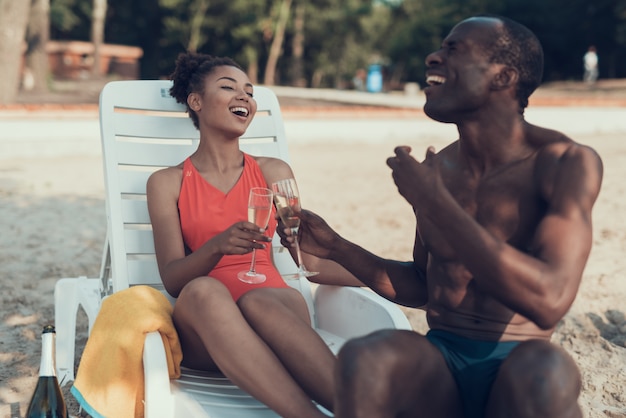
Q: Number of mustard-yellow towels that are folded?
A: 1